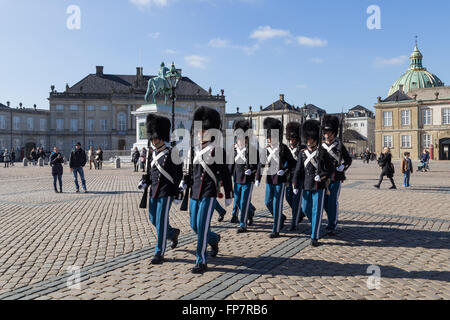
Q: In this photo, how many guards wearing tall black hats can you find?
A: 7